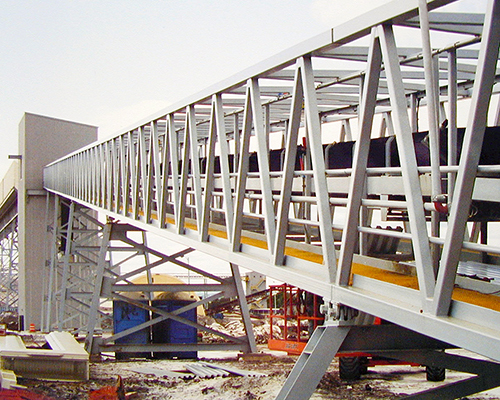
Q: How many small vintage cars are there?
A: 0